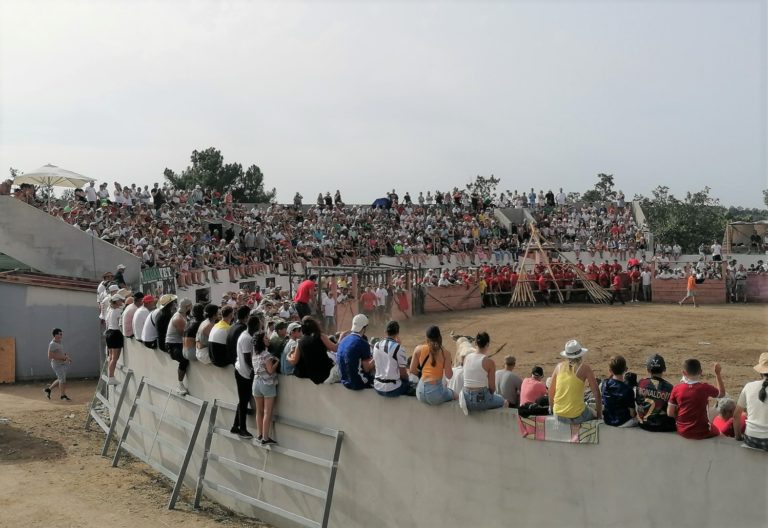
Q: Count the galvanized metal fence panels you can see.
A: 3